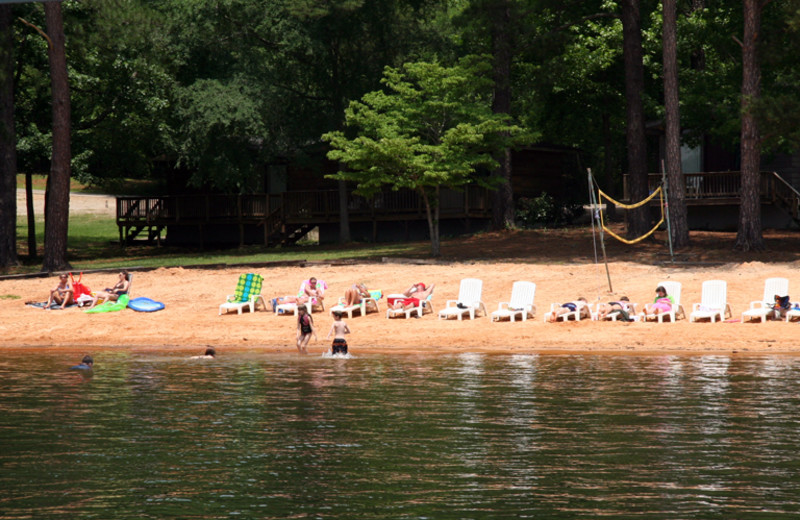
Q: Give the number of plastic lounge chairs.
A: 12